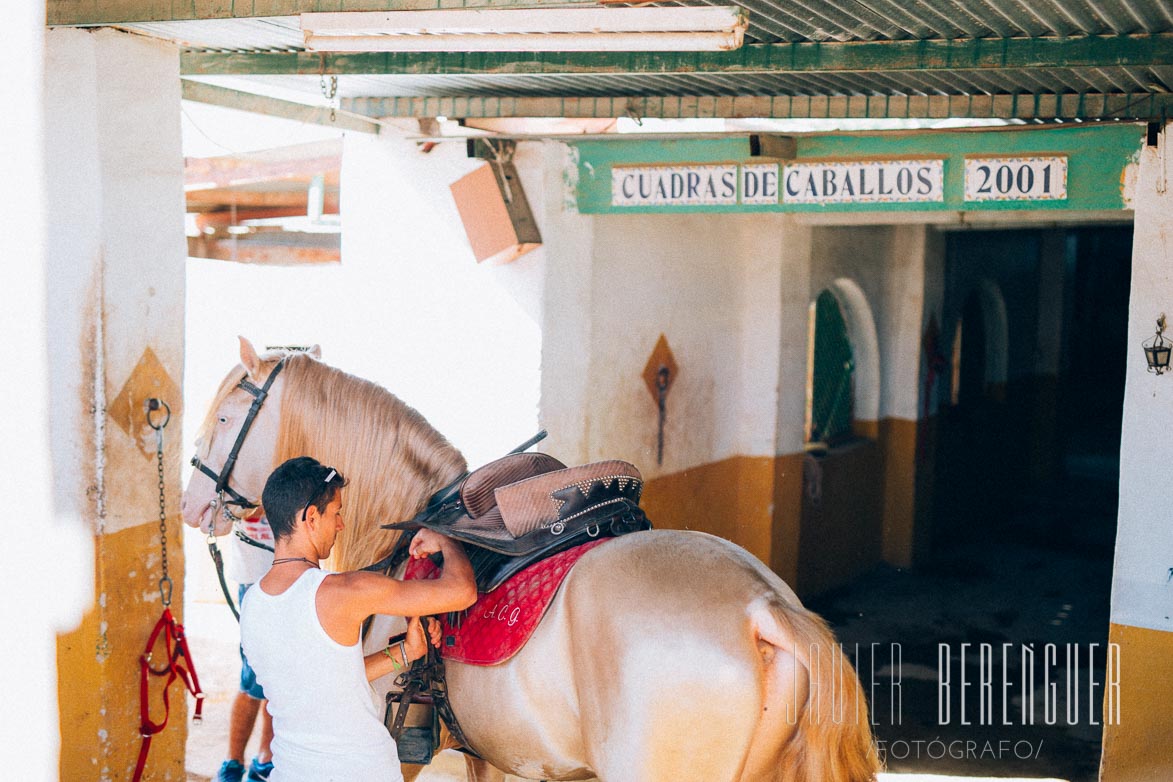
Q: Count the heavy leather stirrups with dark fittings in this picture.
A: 1